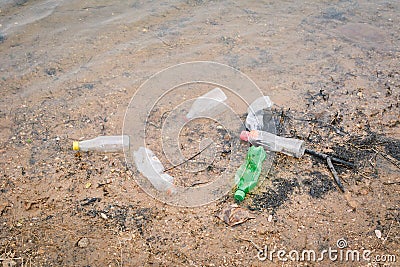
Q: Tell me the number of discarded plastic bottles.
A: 6